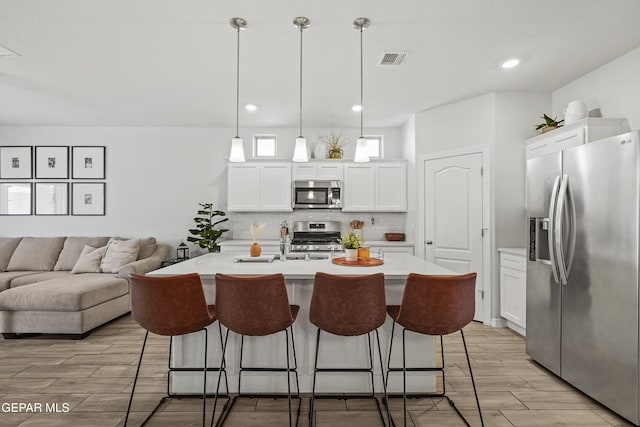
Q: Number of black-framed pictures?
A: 6